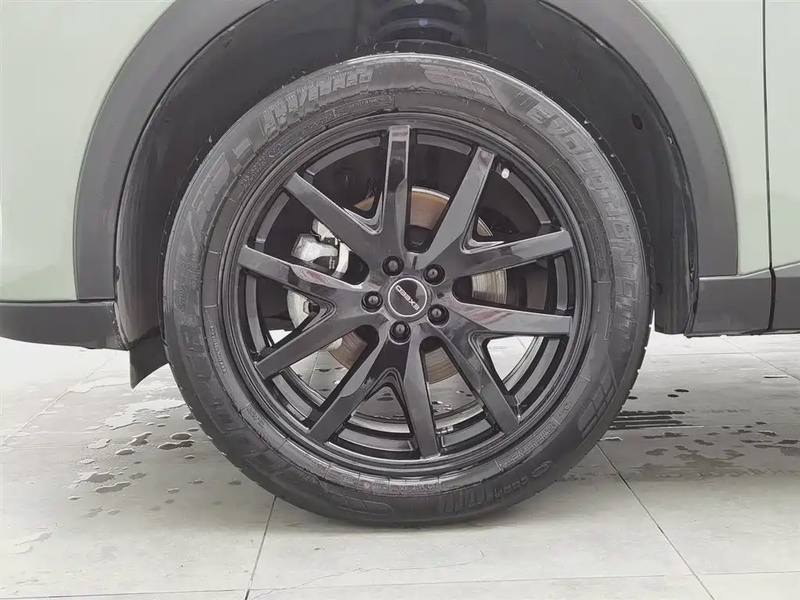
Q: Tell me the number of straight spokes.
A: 10